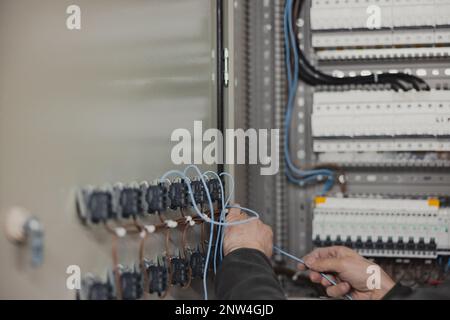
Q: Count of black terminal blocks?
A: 11